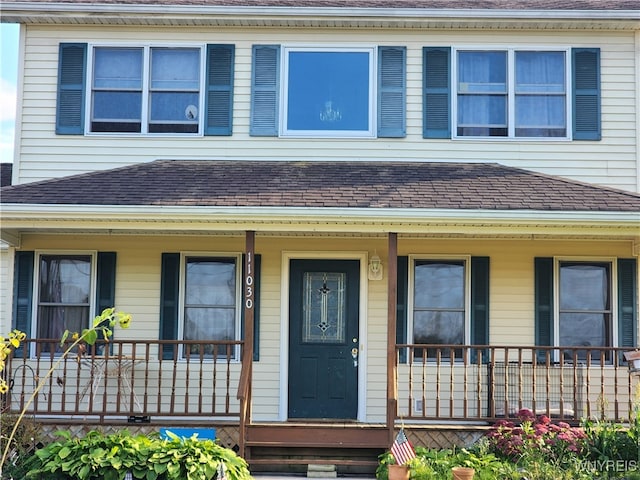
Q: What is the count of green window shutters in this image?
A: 14